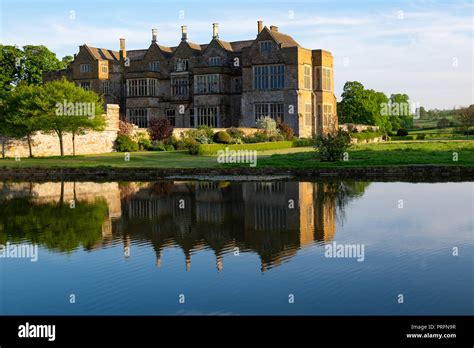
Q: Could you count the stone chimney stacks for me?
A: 6